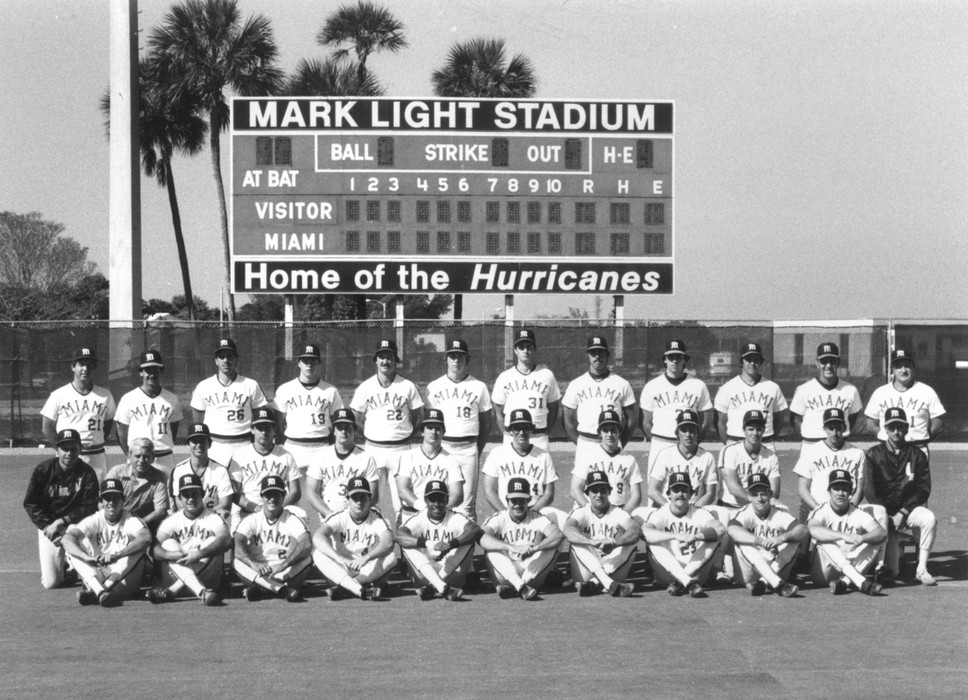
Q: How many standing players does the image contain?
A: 12